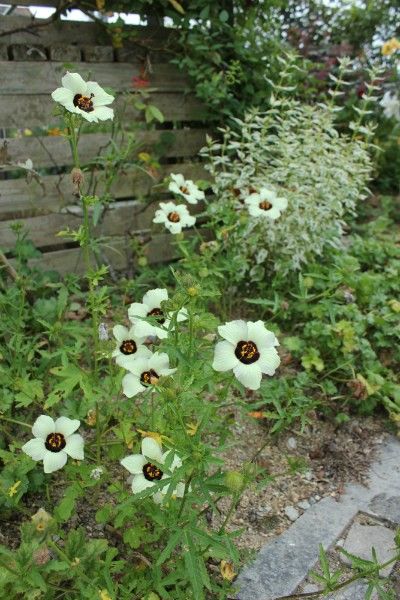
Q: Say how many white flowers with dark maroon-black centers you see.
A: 10